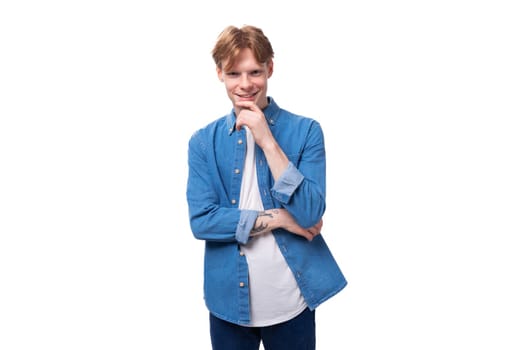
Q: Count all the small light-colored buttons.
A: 7